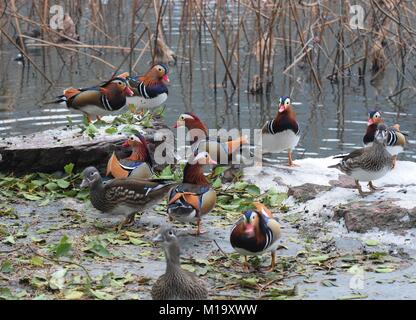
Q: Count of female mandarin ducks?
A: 3